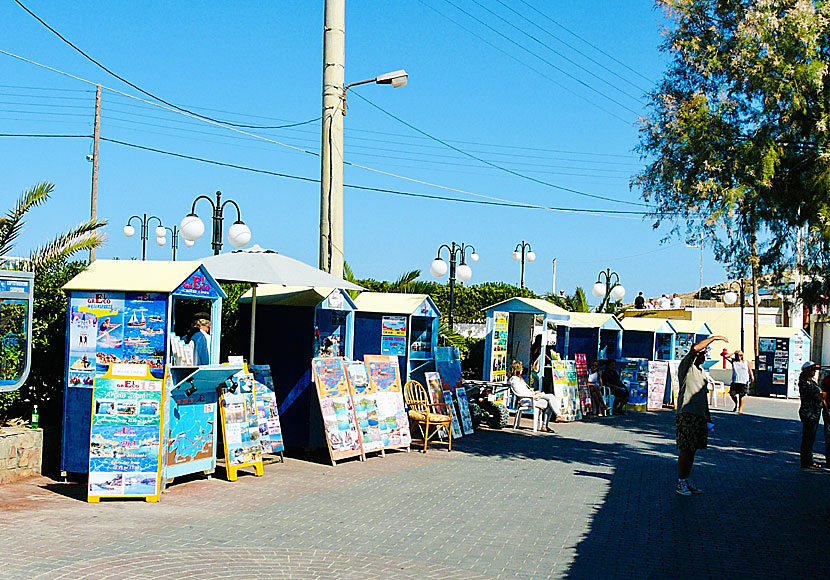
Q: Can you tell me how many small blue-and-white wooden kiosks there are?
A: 8